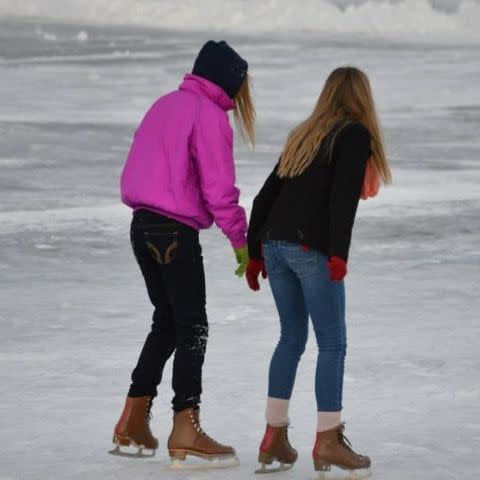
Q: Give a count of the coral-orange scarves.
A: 1